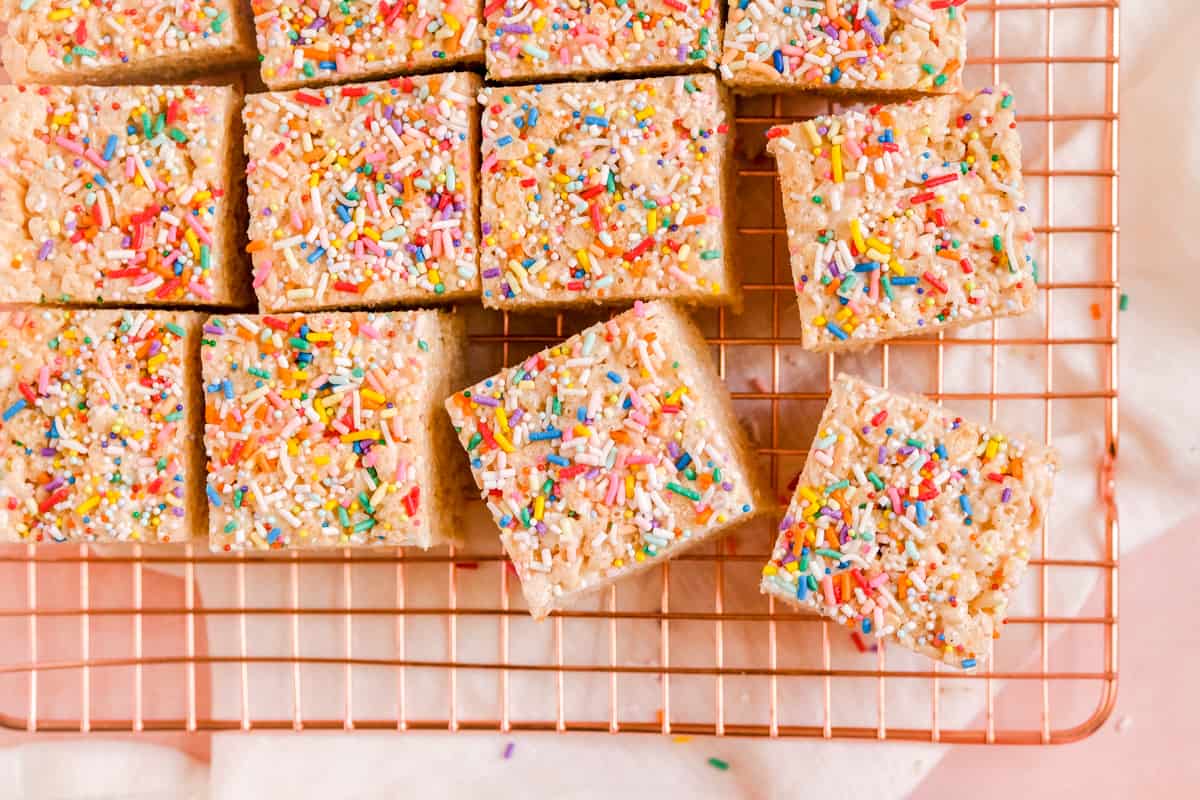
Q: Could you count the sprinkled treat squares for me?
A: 12